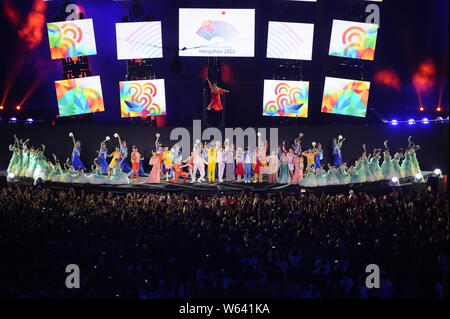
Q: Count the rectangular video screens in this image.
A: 9